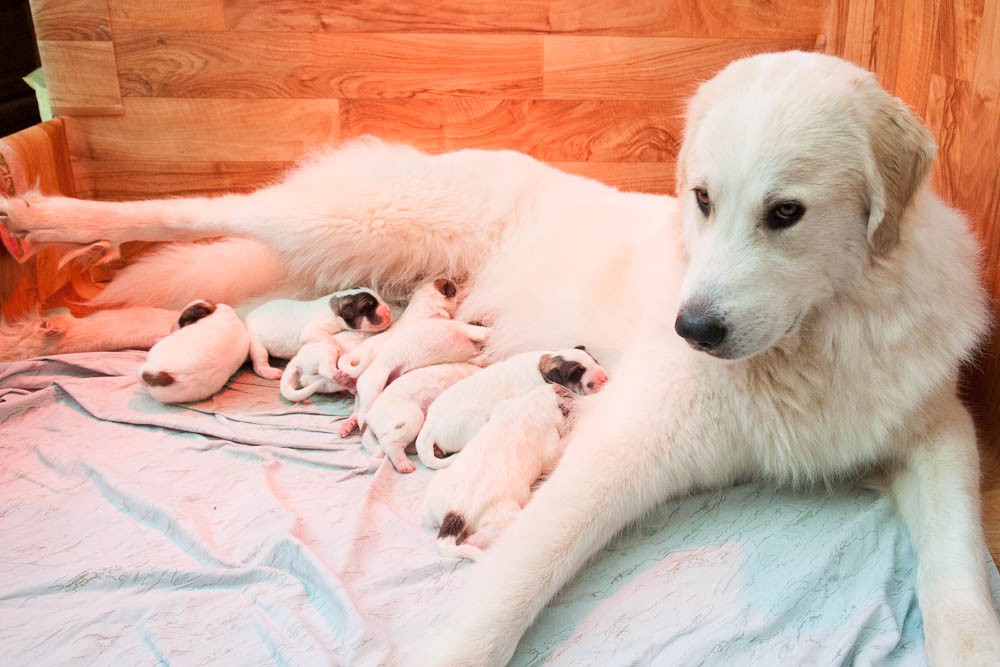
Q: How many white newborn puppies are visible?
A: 8